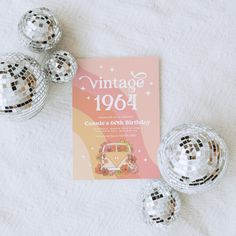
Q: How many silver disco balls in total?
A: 5